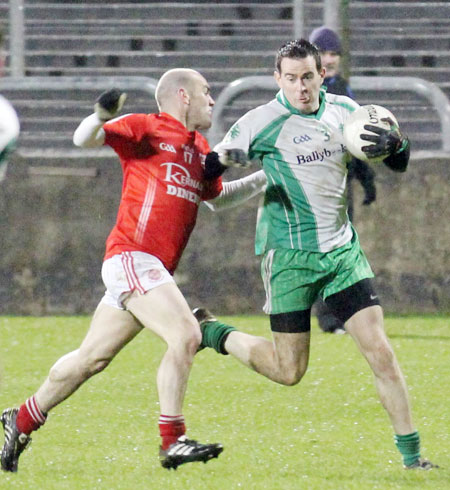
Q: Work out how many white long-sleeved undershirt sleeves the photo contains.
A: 2